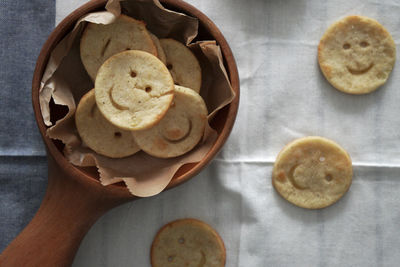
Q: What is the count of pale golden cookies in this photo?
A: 9